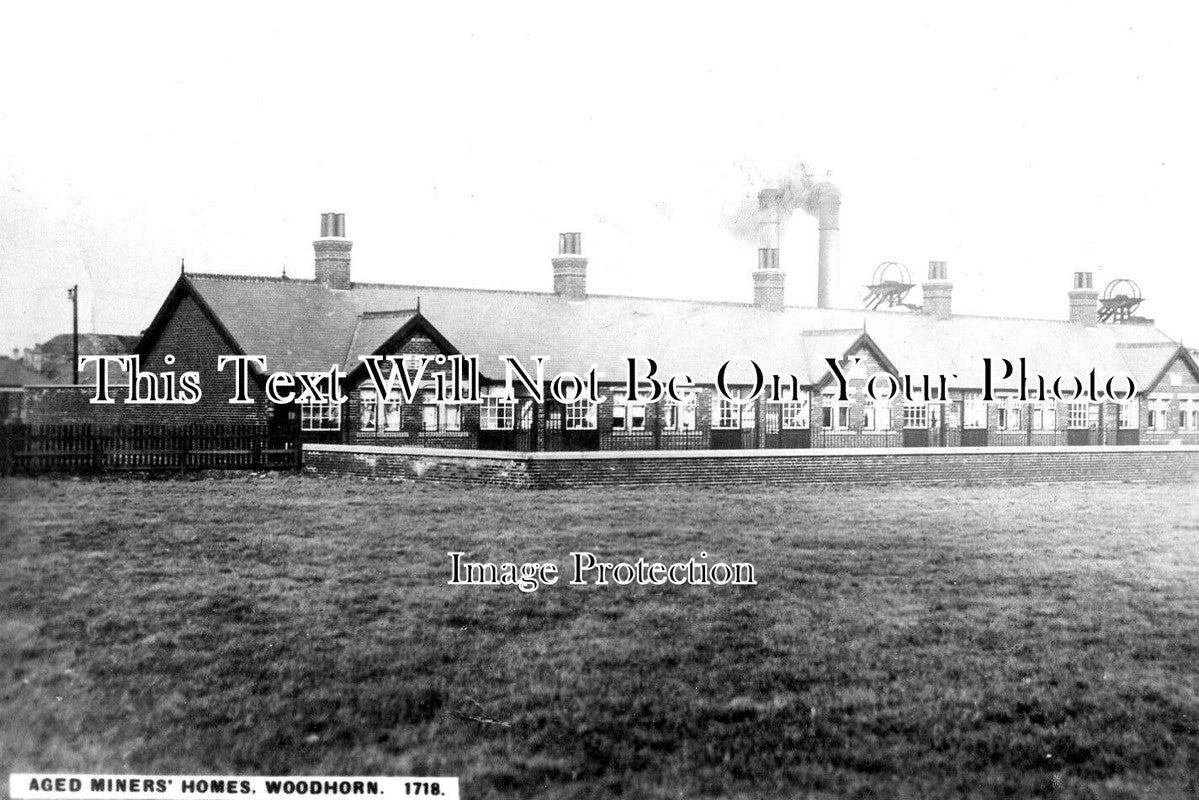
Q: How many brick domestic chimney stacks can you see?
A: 5